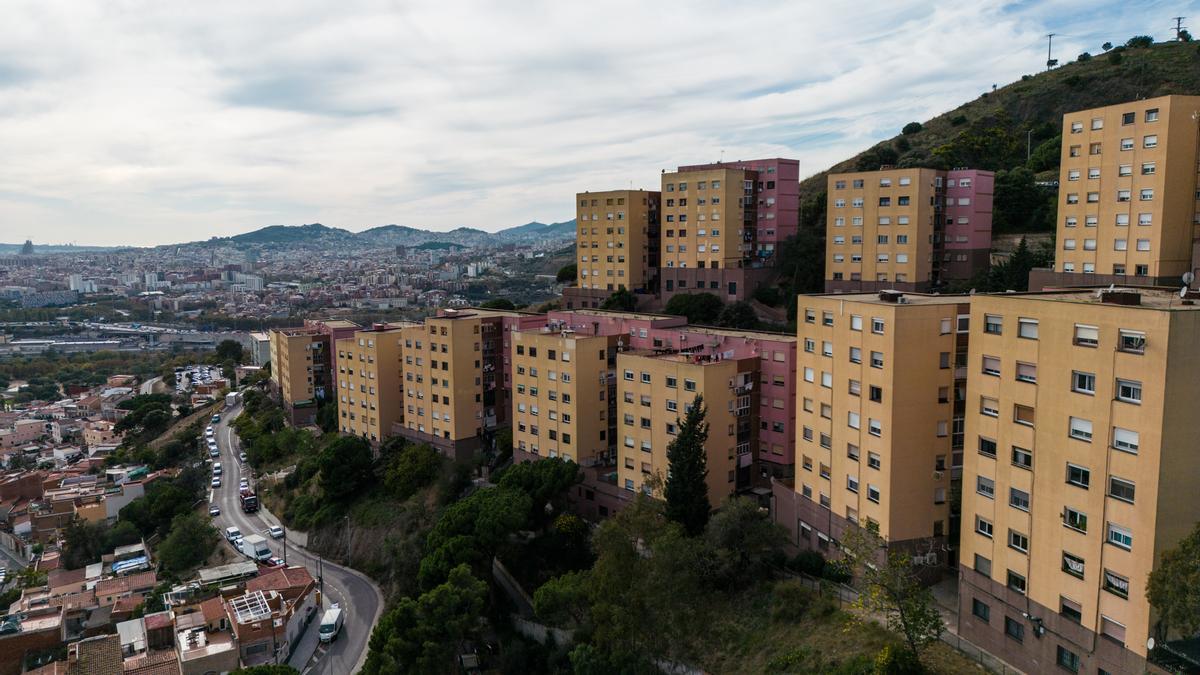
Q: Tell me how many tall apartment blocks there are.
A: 11